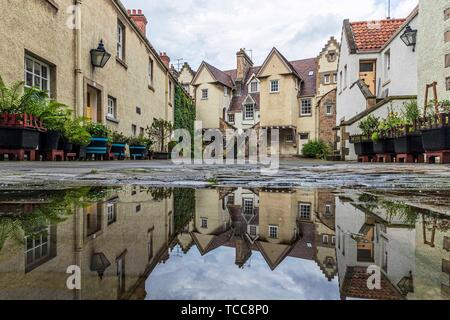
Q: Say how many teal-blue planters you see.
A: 3